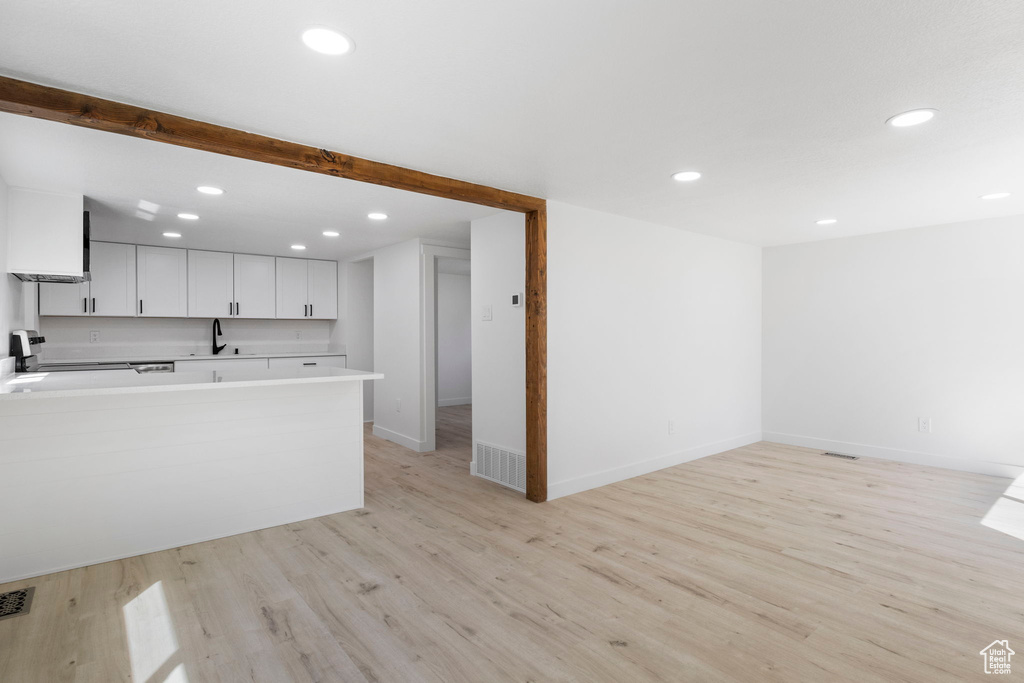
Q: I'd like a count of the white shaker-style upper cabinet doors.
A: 7